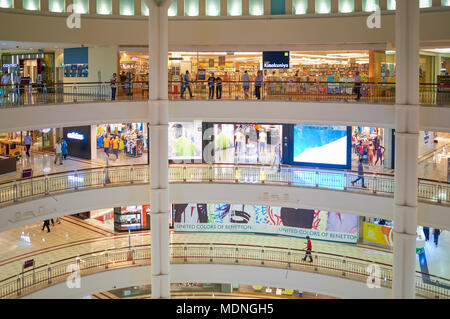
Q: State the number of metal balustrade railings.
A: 3